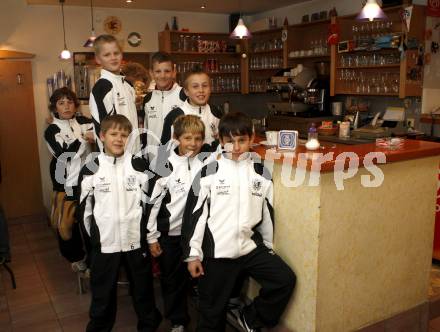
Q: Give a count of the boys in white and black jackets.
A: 7